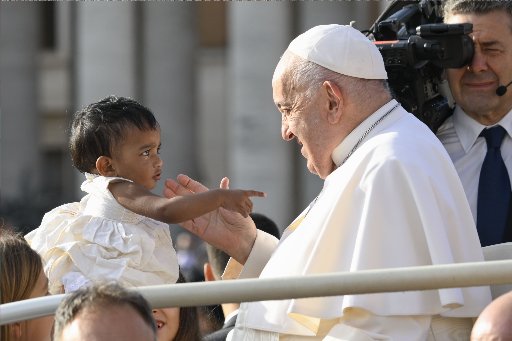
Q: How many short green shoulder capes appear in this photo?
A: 0